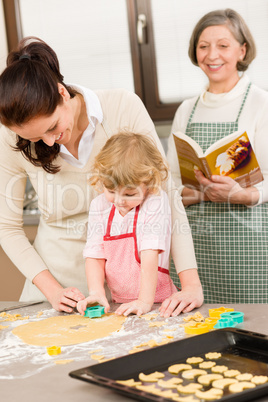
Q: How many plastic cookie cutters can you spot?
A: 7